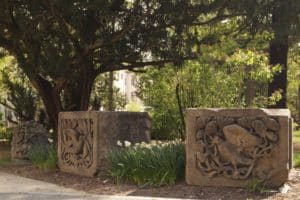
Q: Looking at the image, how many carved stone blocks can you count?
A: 3